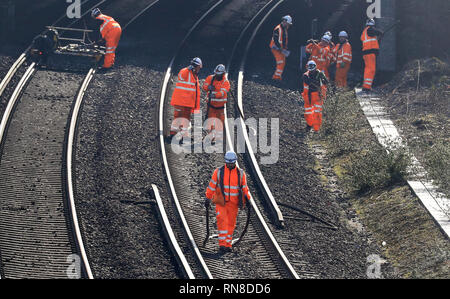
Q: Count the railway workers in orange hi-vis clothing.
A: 10